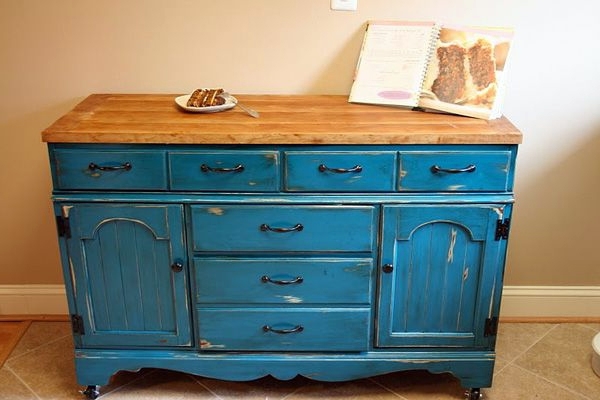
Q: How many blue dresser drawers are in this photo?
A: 7